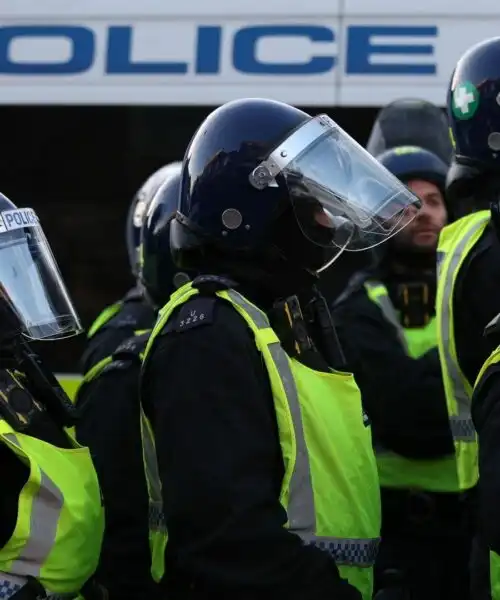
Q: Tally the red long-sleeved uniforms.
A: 0